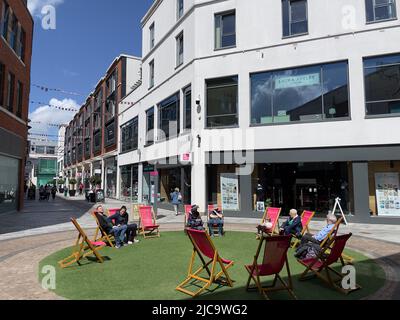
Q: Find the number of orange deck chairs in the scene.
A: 12